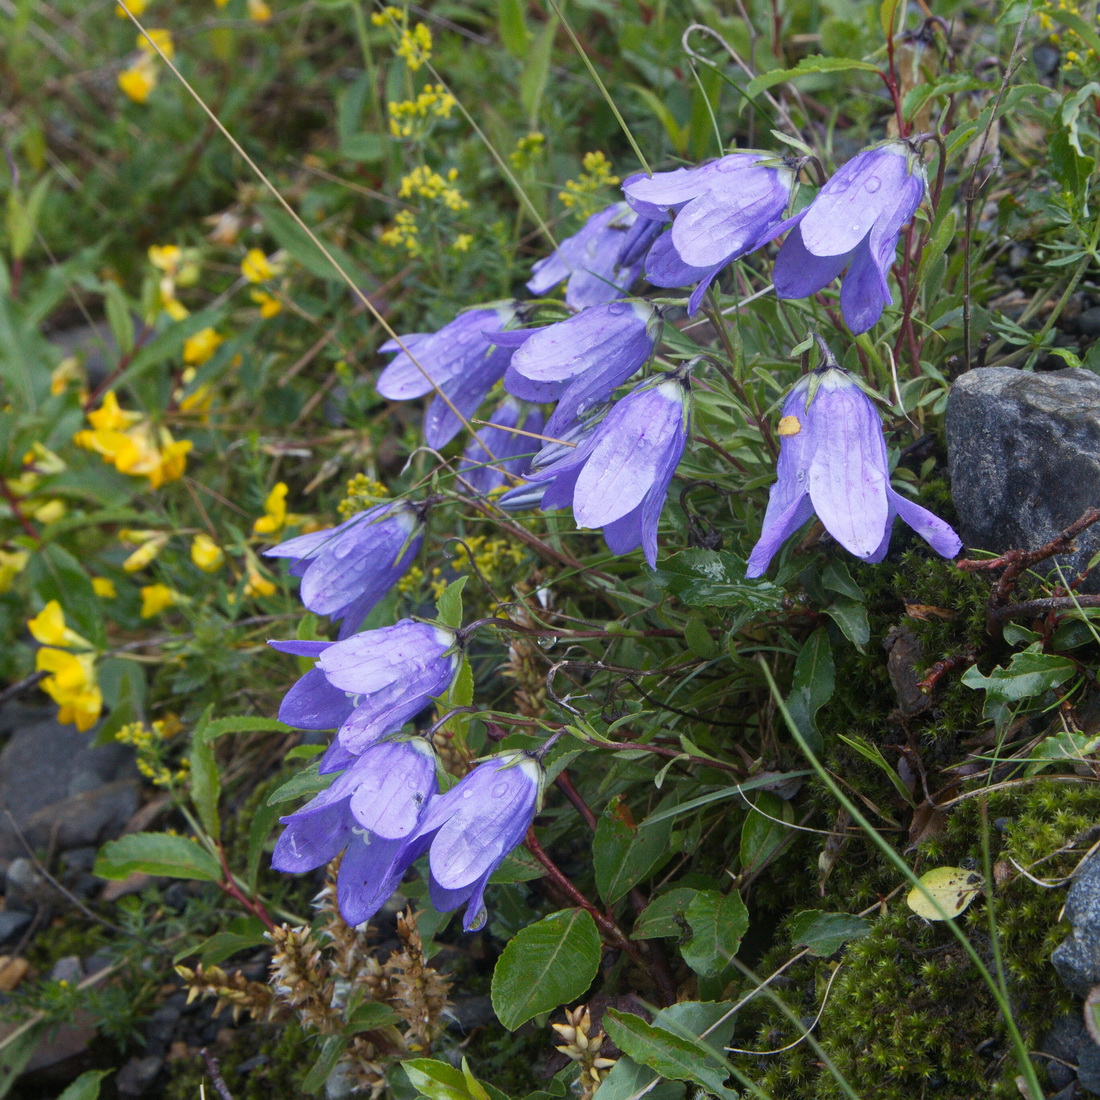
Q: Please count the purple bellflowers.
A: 12